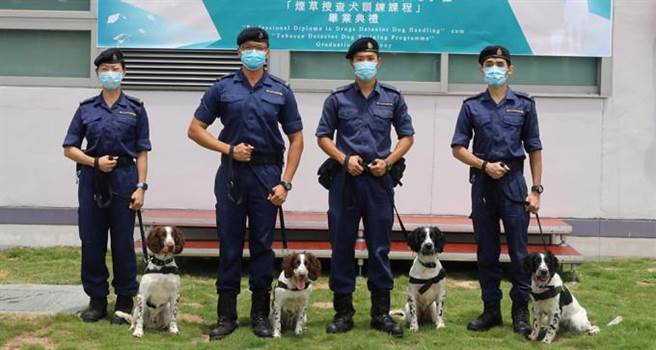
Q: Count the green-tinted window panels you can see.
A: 4